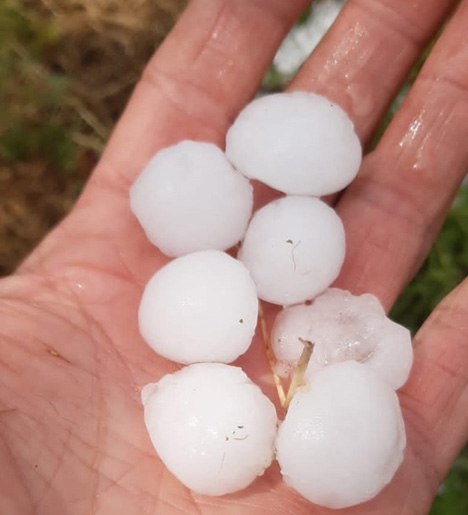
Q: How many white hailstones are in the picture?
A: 7